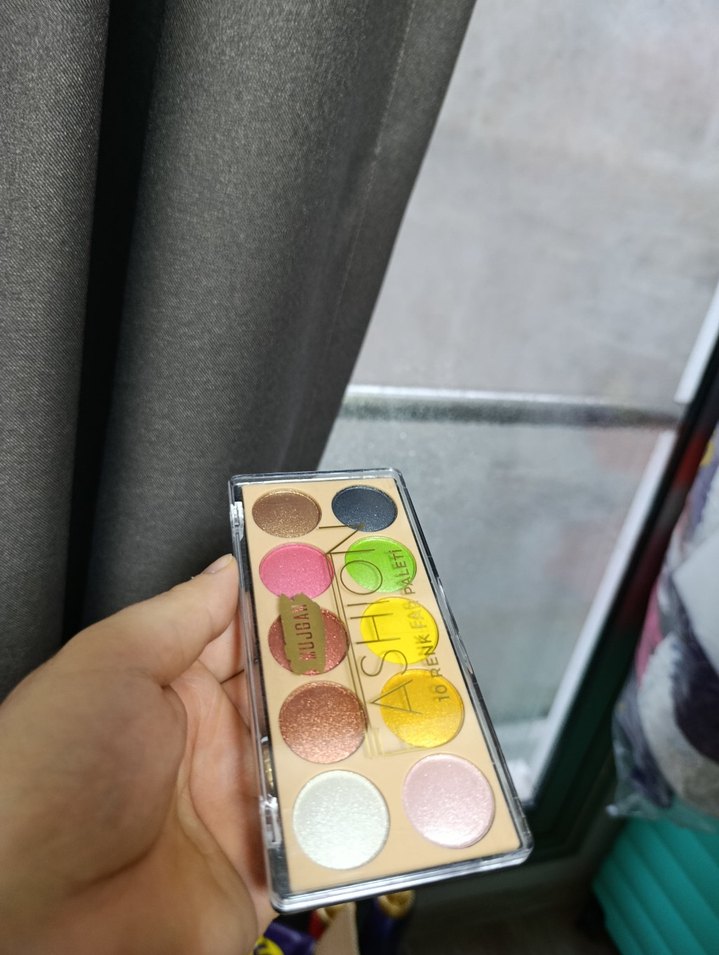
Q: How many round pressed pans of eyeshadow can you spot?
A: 10